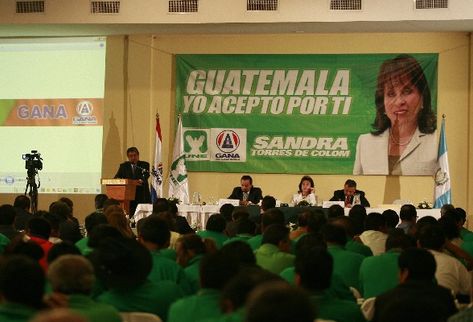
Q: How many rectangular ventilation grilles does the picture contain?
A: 6